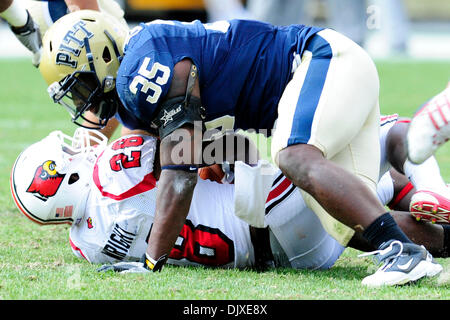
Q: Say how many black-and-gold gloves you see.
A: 1